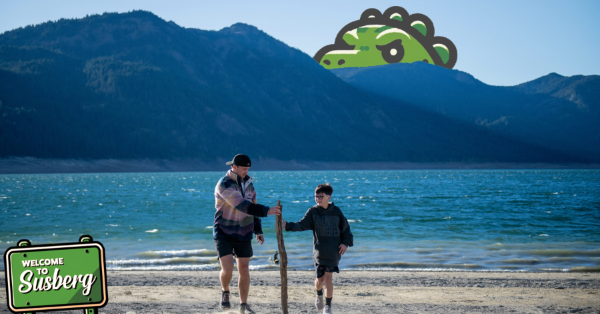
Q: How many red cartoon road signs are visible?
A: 0